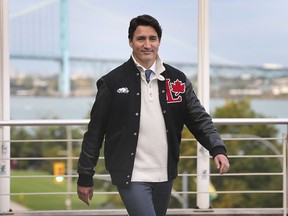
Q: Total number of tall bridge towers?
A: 1